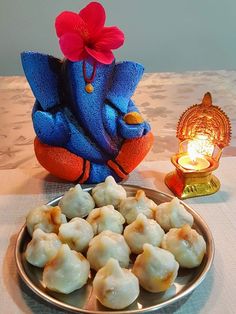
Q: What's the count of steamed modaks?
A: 14